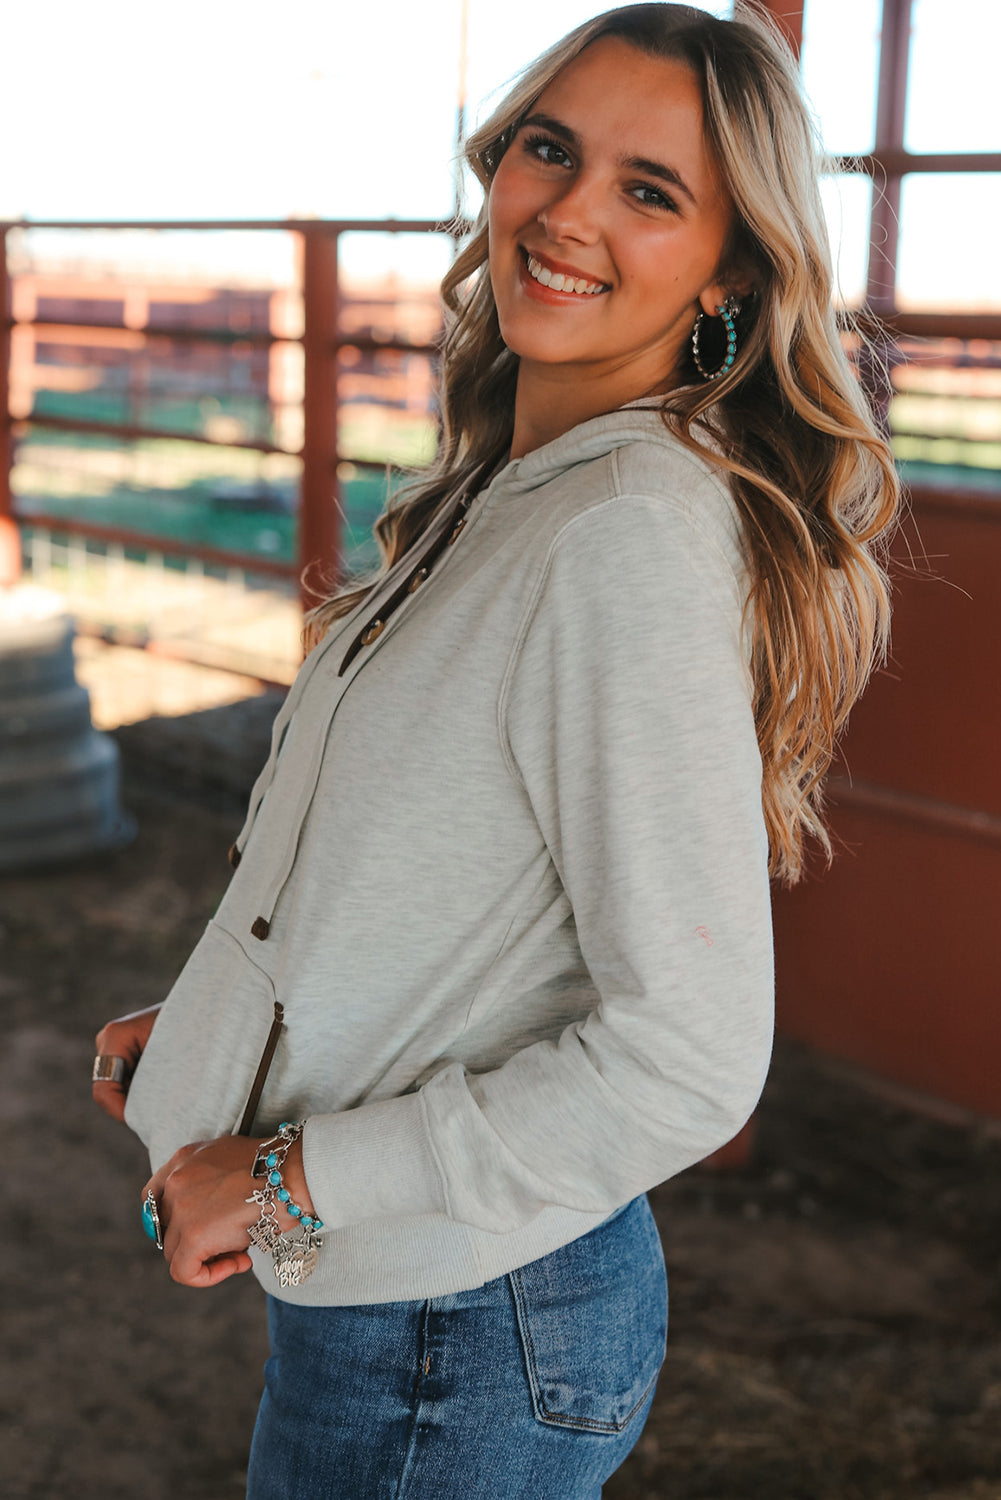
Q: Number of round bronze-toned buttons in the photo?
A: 3